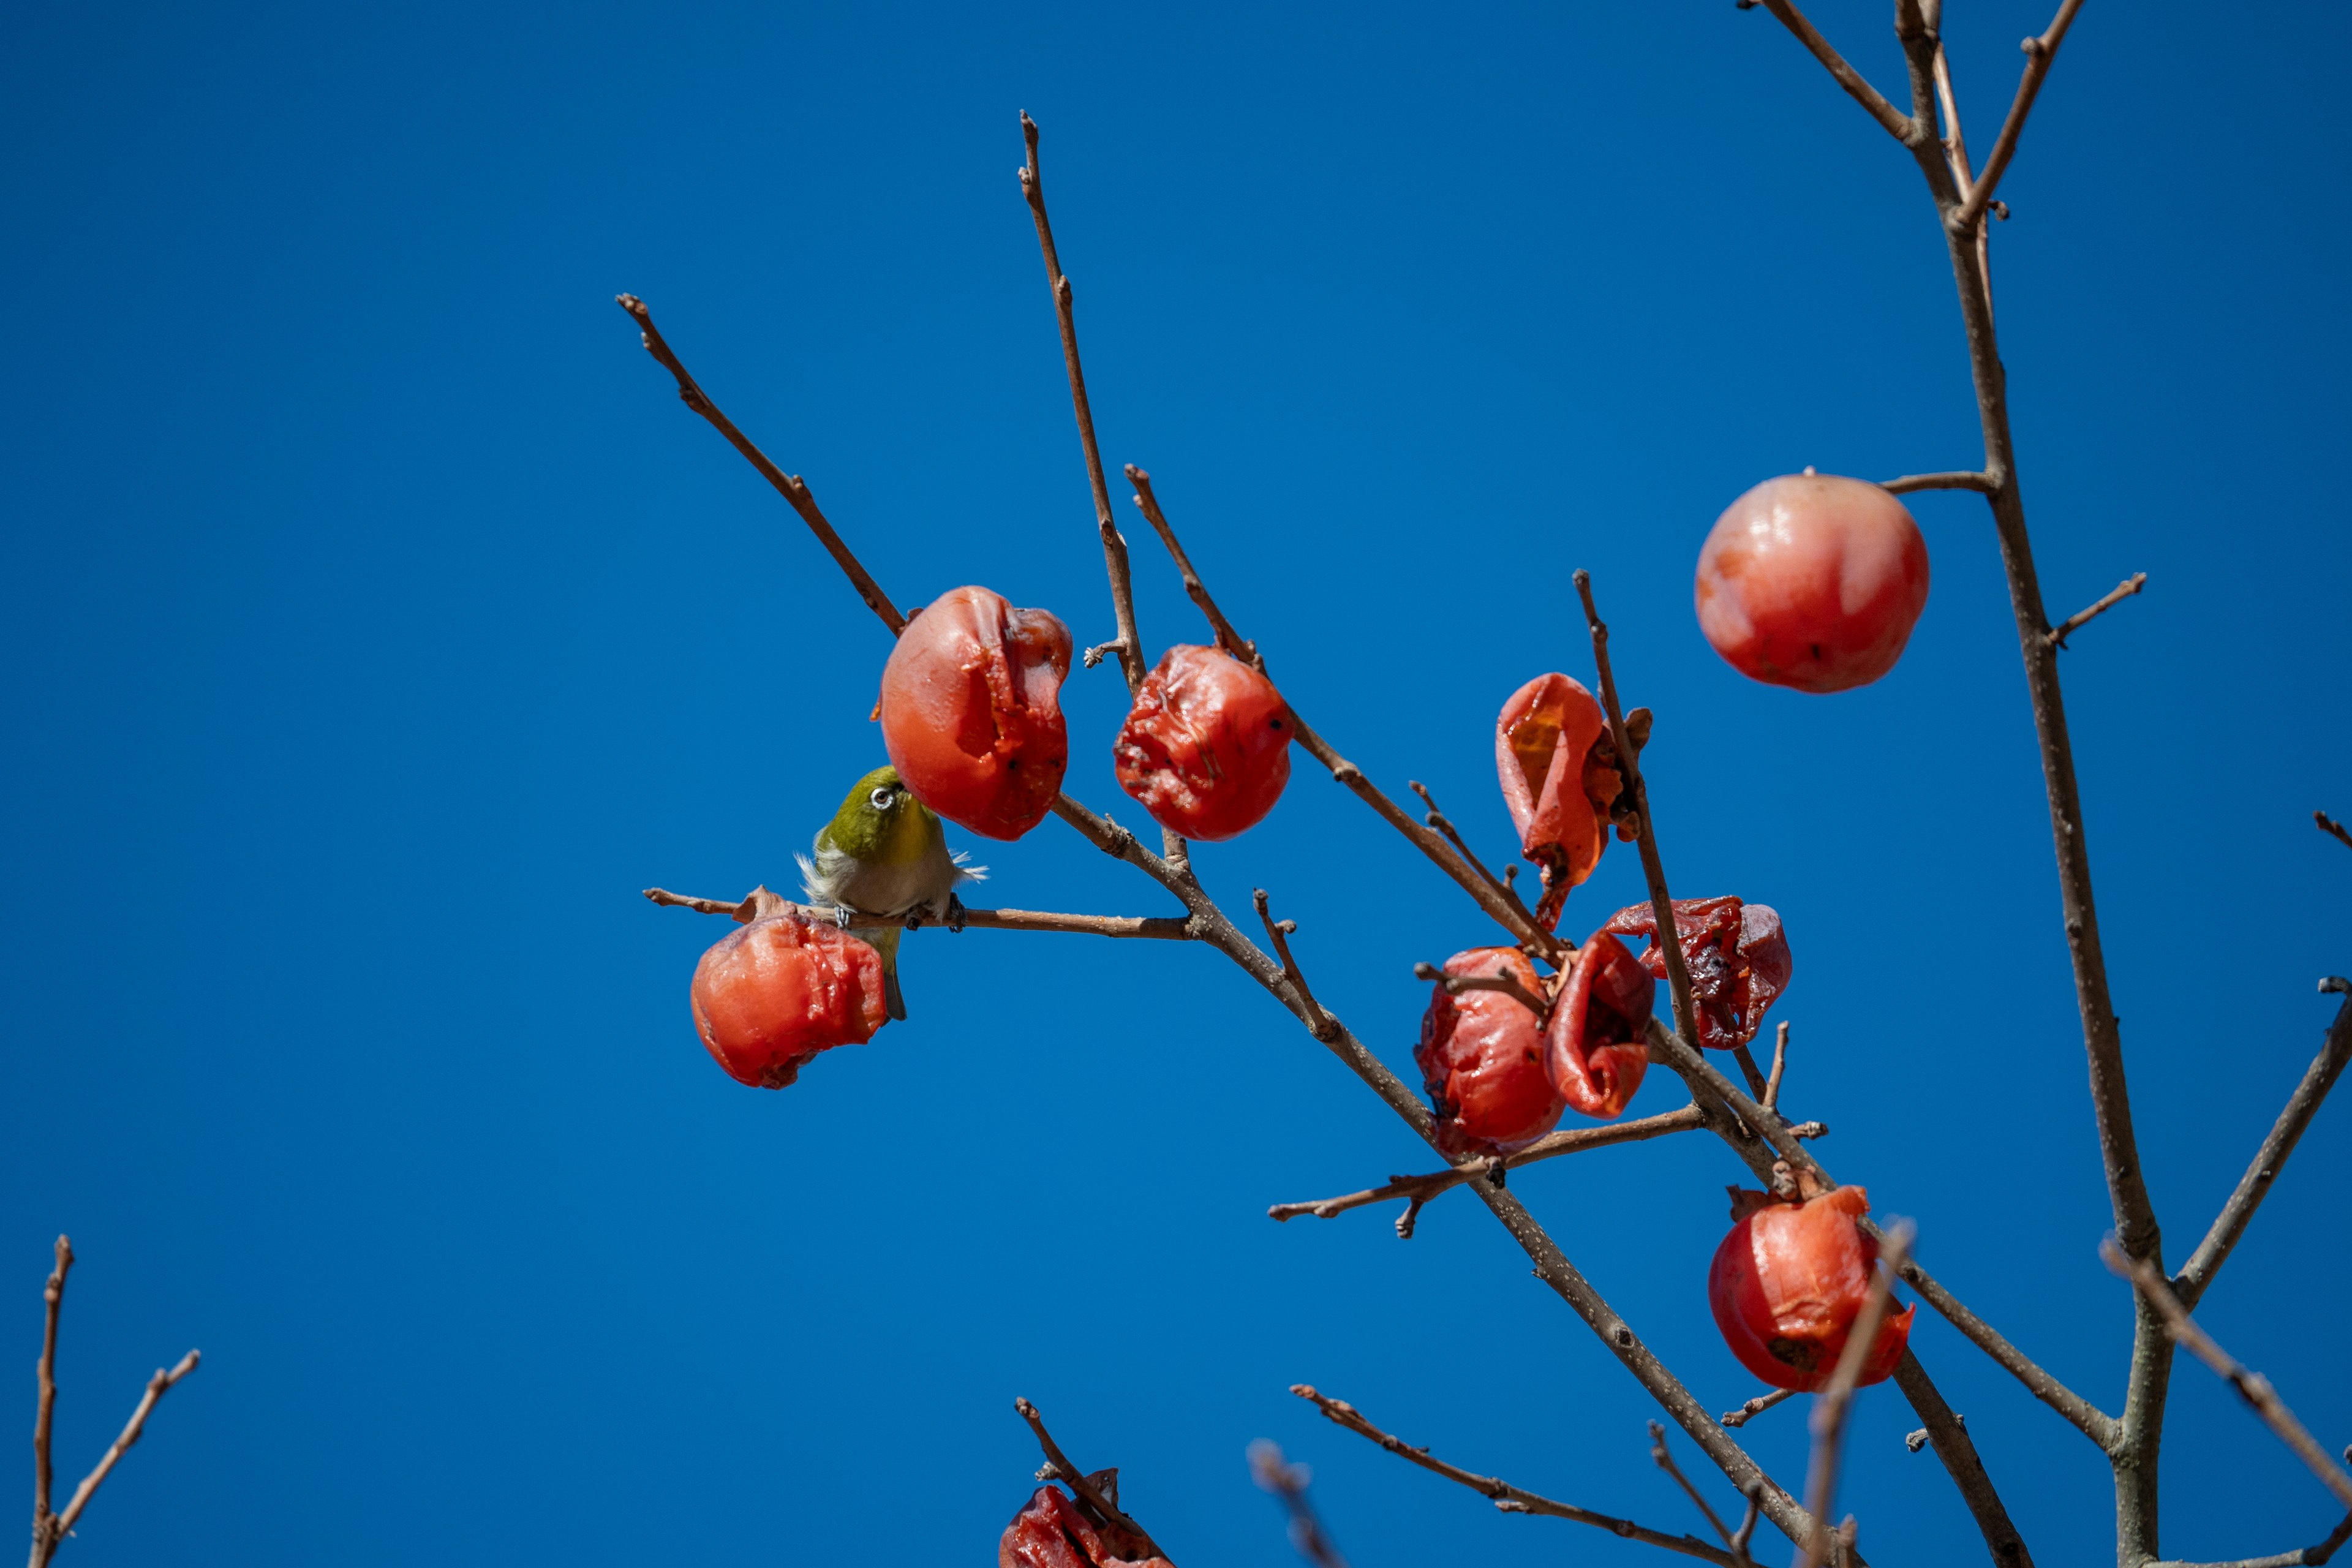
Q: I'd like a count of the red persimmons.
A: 10